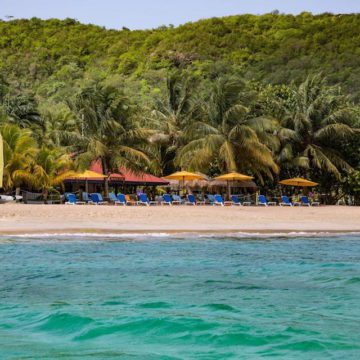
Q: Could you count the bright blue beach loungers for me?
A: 11